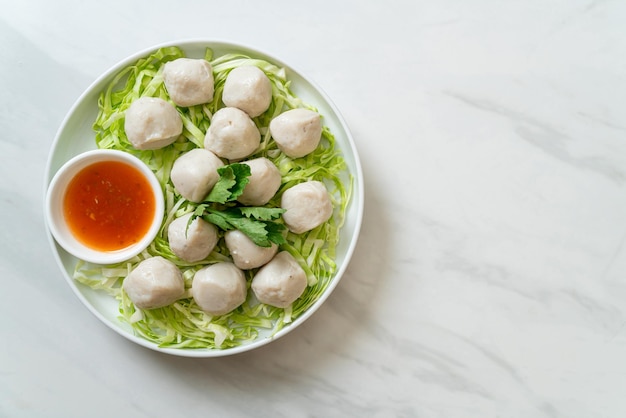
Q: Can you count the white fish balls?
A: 13